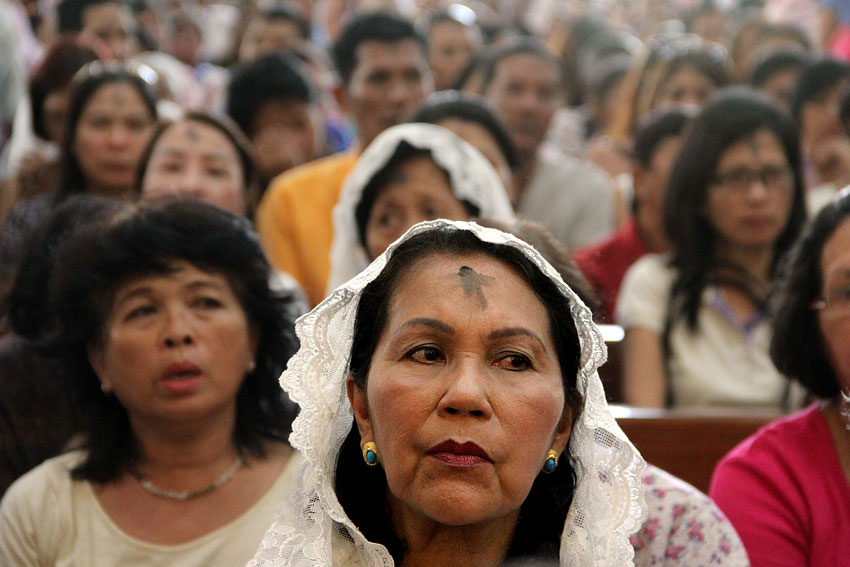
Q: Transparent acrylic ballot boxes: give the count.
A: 0